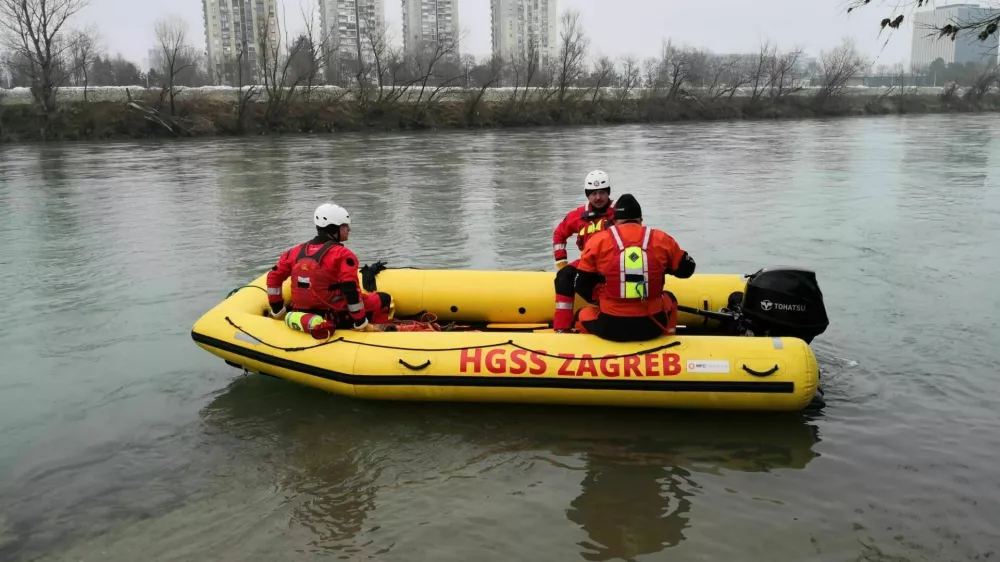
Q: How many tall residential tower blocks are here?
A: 4